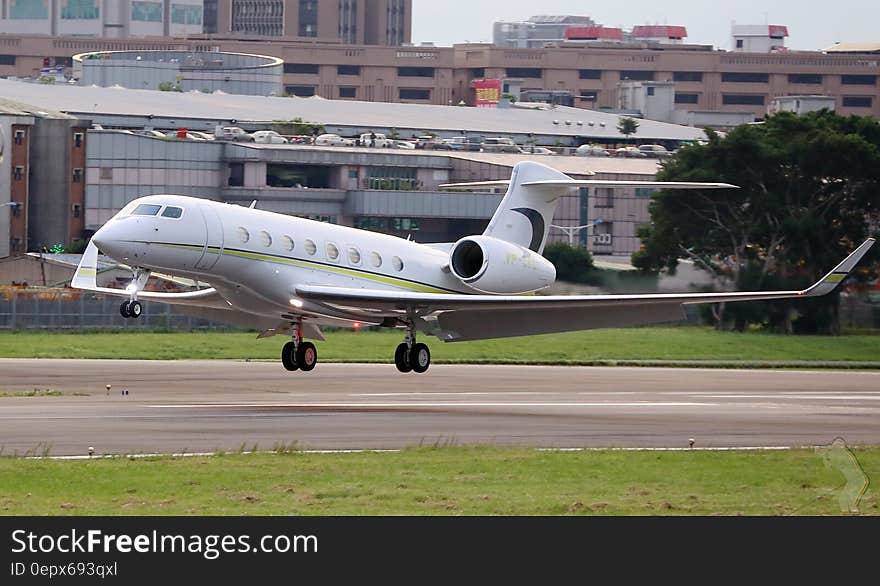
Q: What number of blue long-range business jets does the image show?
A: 0